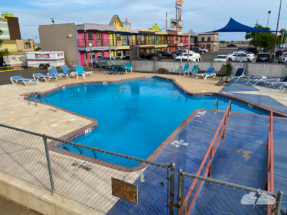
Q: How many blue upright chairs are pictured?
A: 4